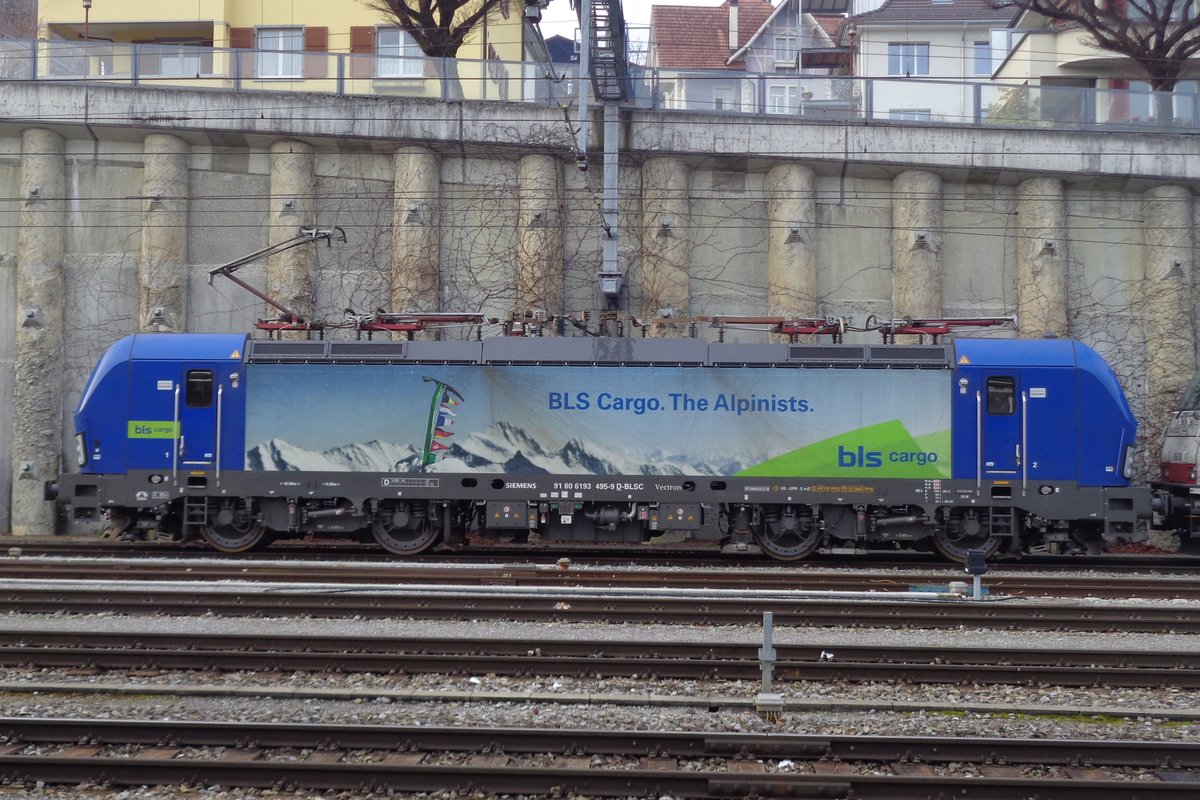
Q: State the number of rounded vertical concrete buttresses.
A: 10